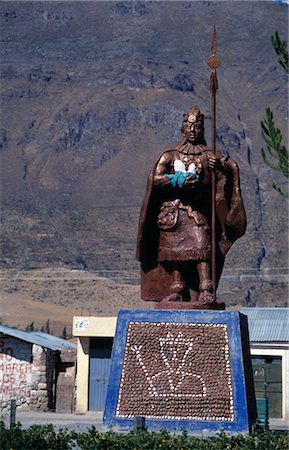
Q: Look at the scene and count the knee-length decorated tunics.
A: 1